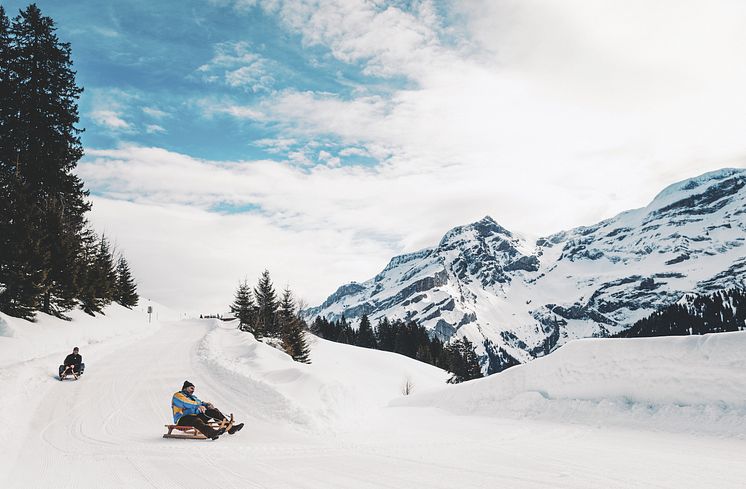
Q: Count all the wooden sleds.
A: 2